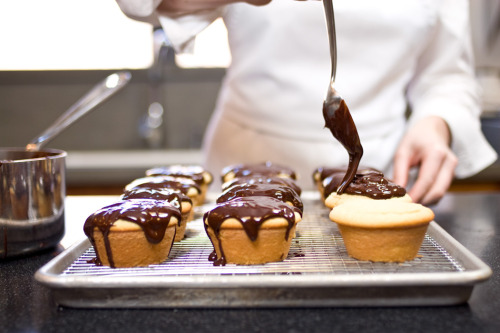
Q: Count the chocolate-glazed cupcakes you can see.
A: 11